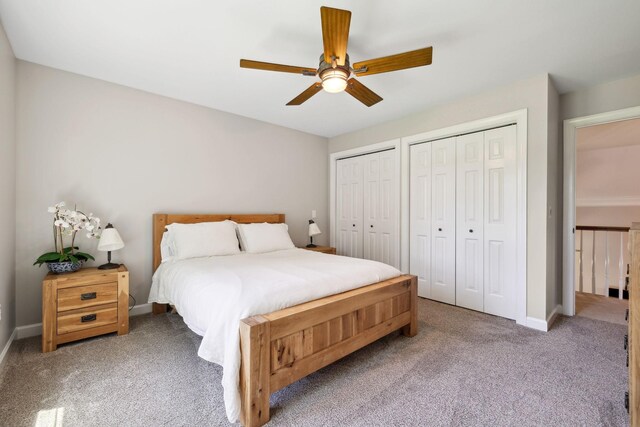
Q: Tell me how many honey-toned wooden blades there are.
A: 5